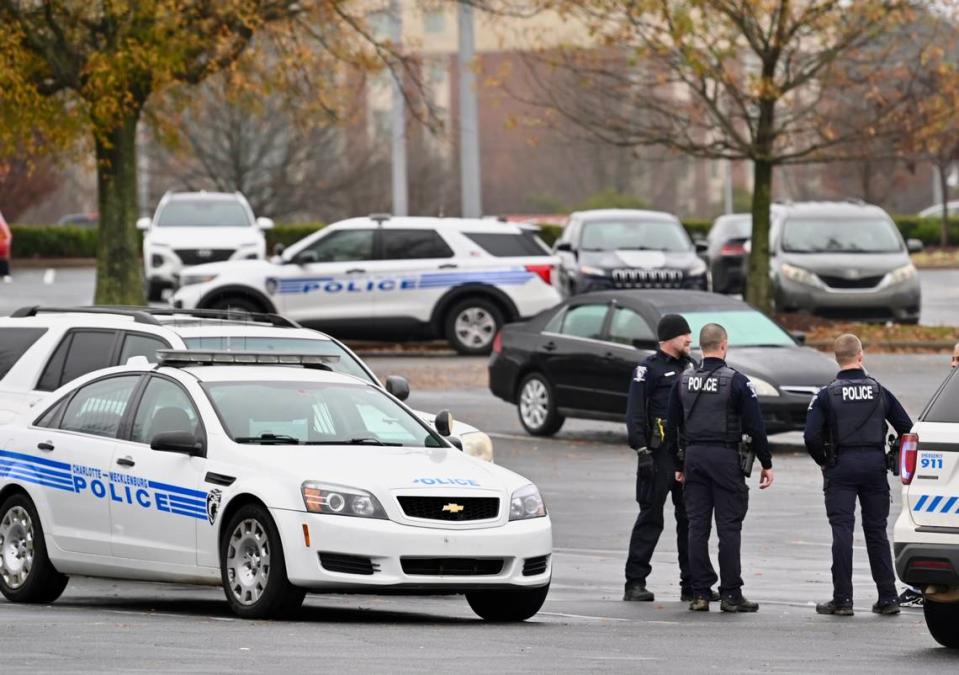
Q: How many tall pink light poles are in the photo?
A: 0